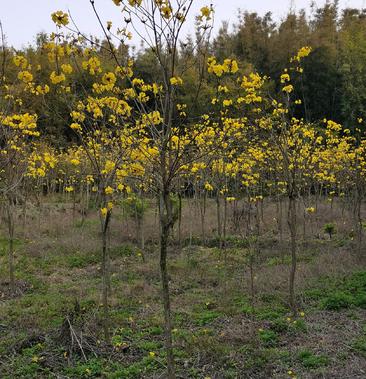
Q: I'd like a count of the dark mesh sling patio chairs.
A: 0